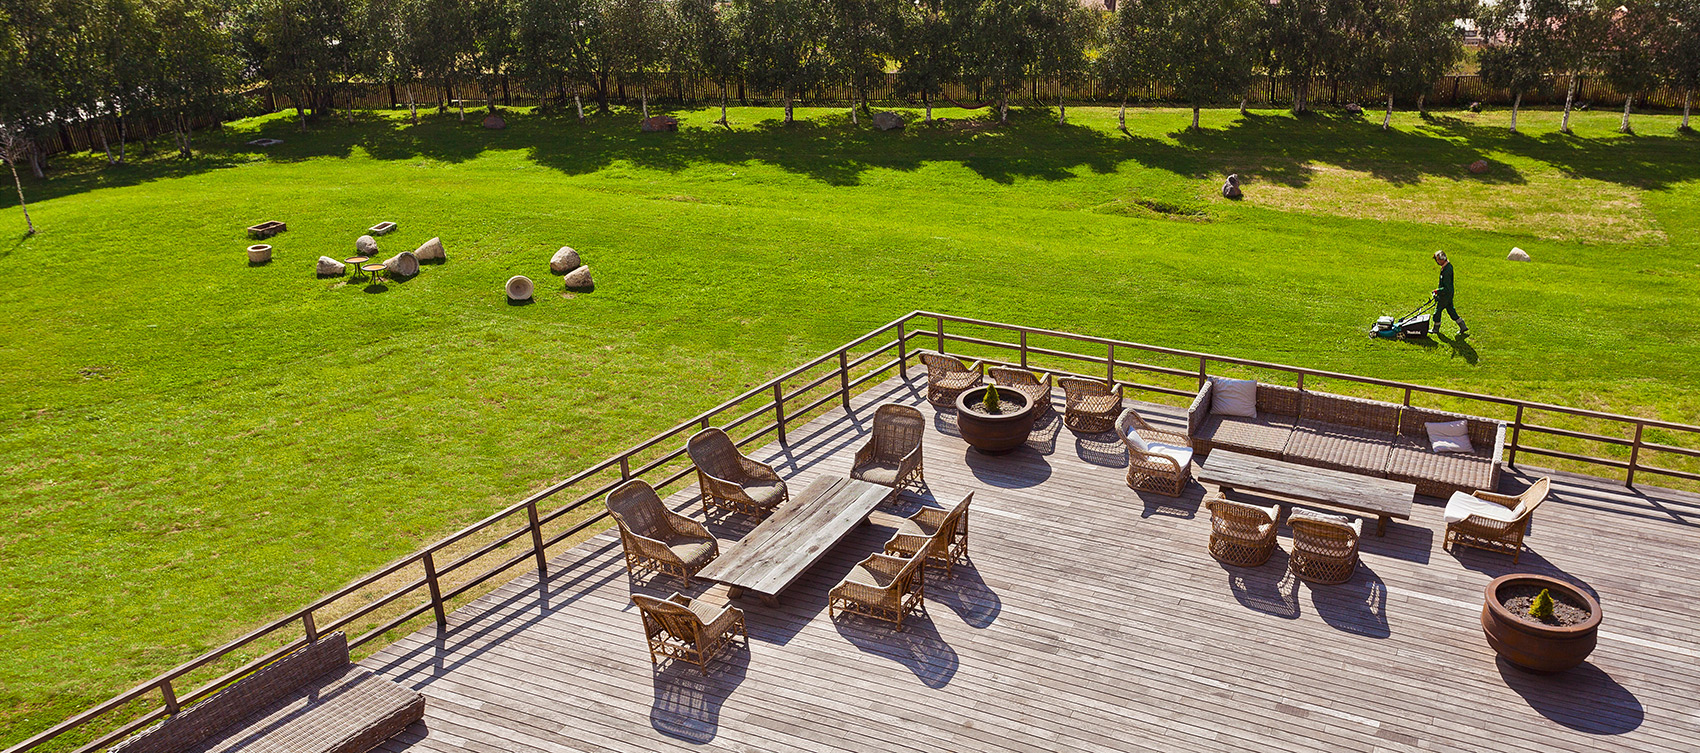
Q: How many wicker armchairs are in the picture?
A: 13